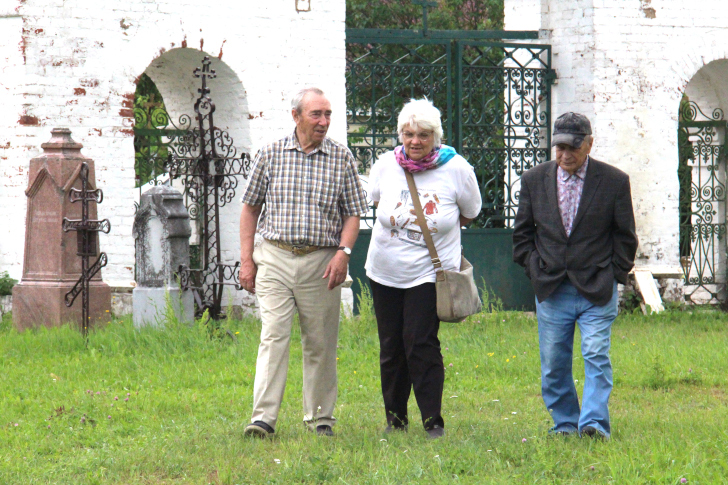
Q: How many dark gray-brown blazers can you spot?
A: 1